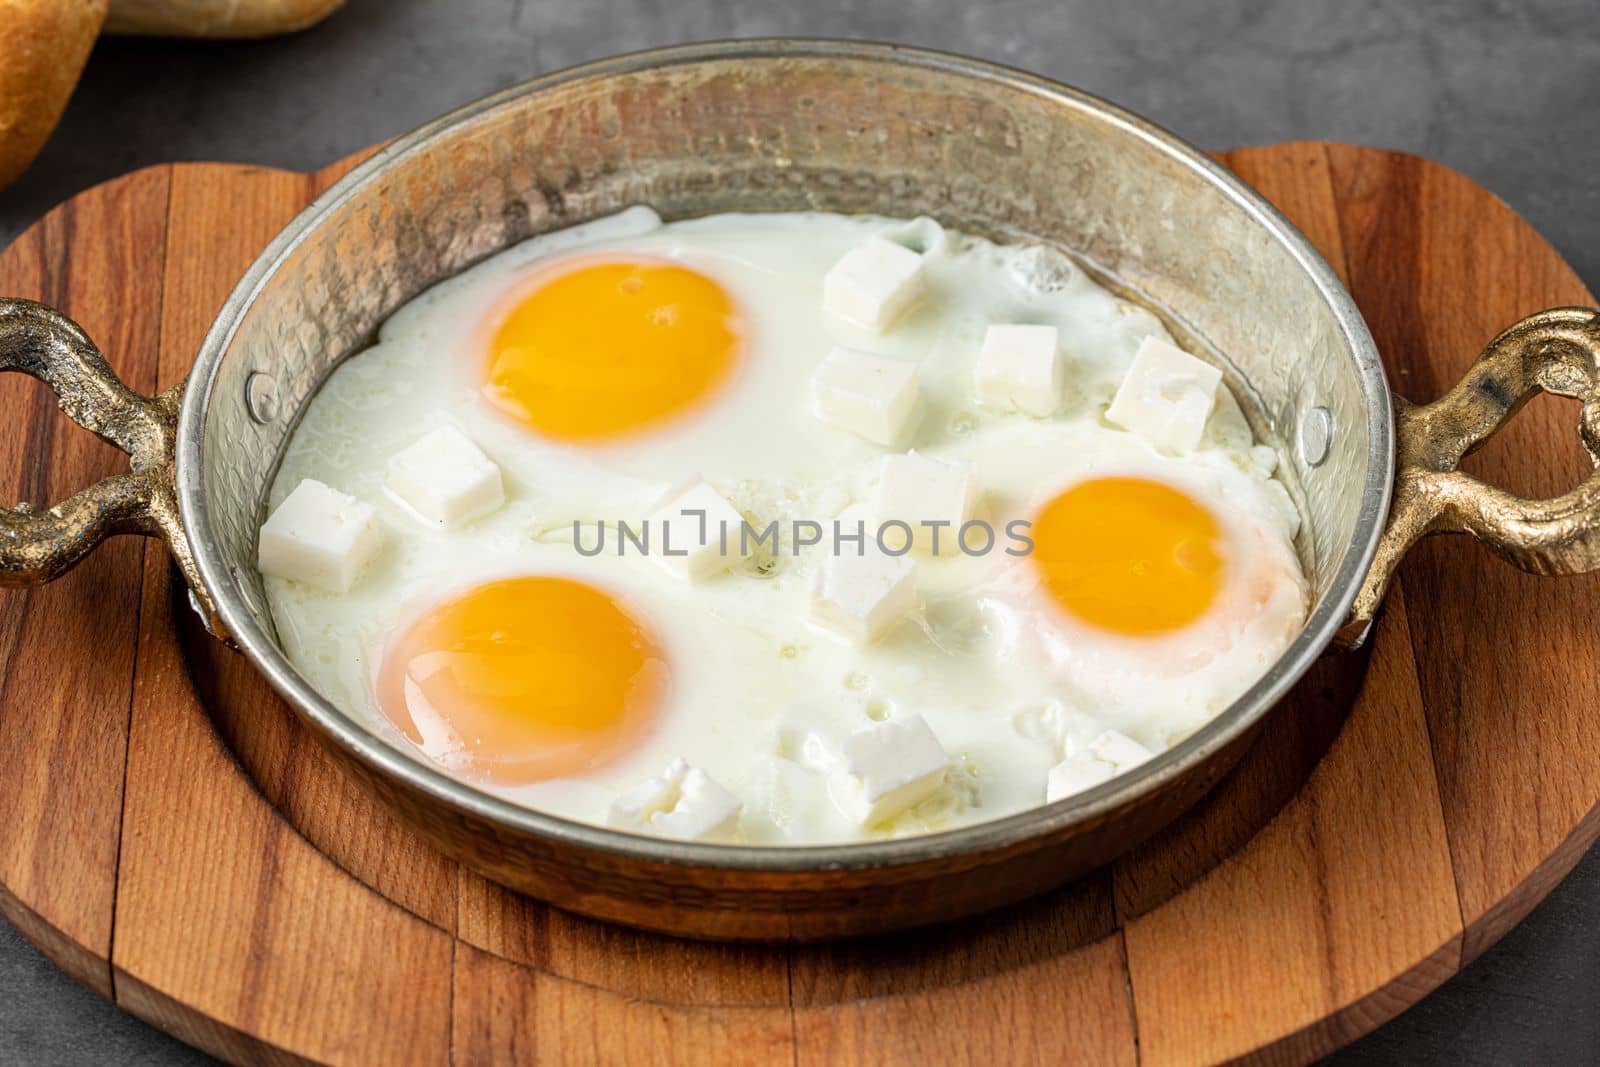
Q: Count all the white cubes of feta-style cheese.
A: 12